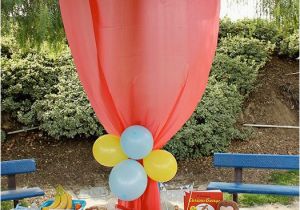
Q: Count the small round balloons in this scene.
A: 4